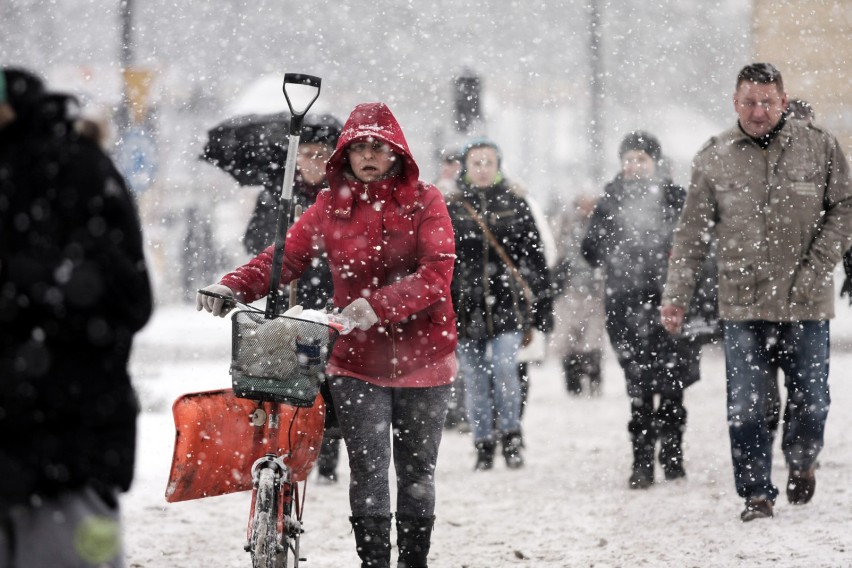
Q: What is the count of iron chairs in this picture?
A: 0